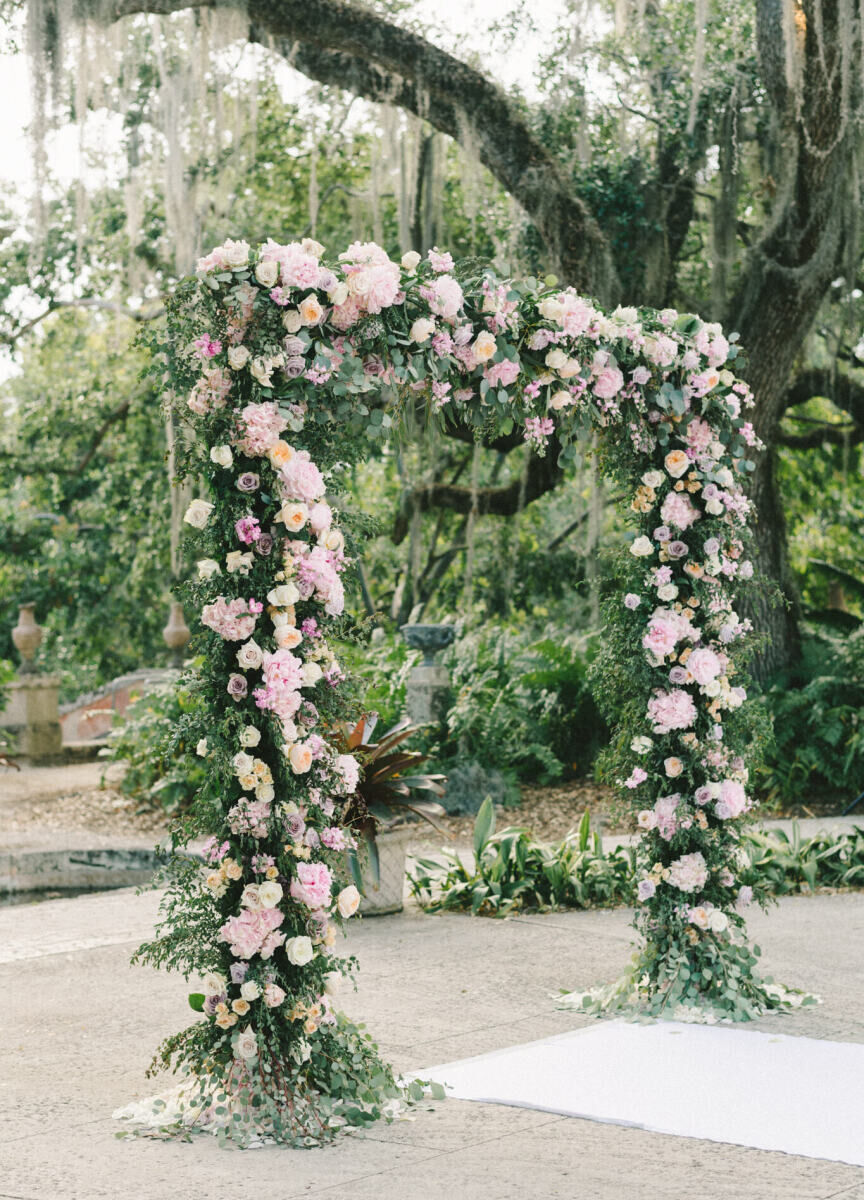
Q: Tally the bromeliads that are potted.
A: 1